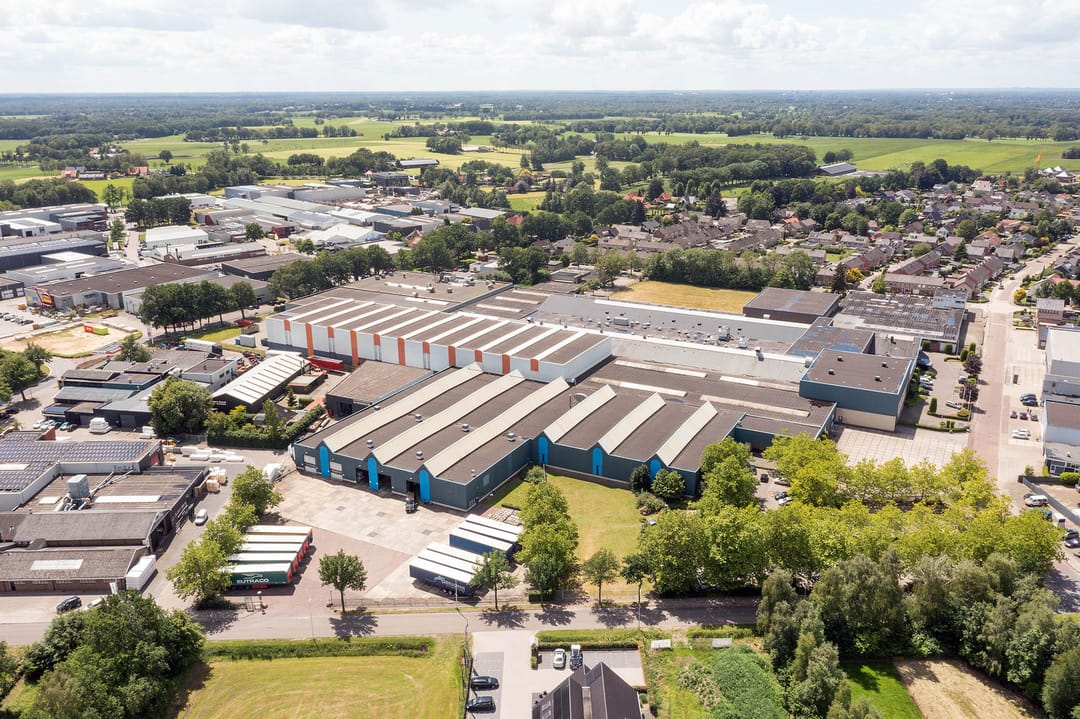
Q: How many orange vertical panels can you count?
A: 11